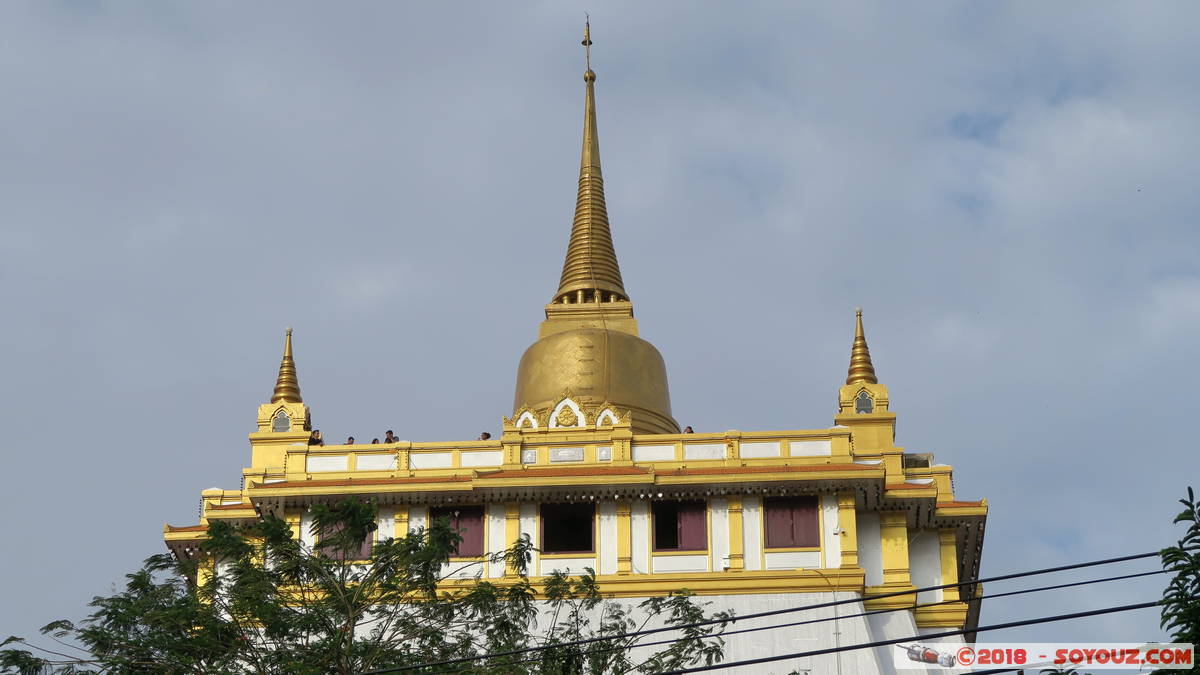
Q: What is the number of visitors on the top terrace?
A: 7